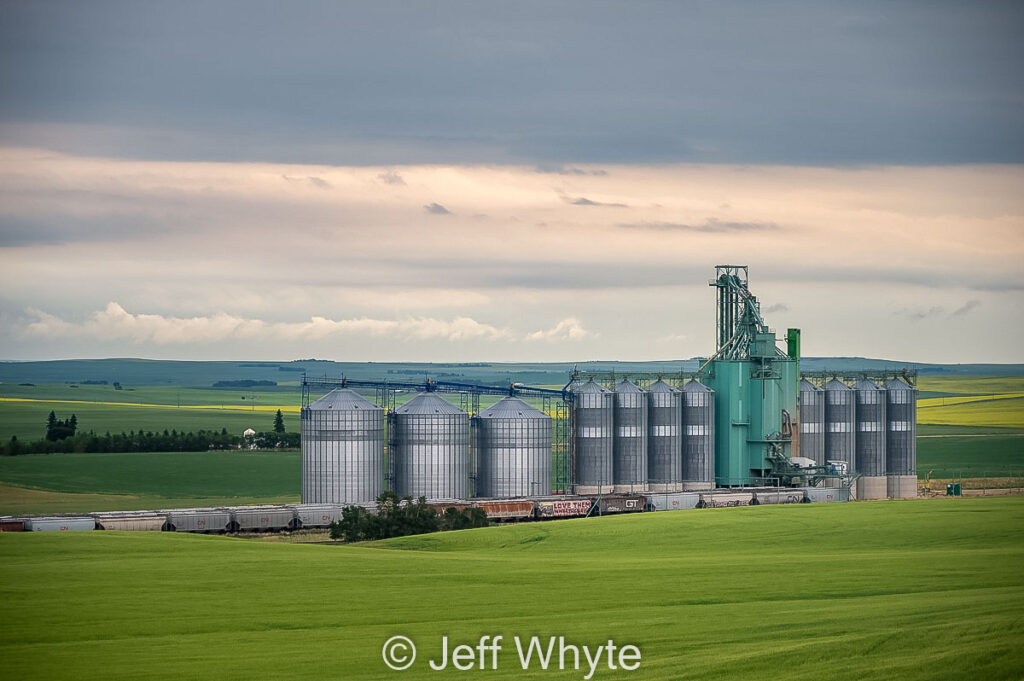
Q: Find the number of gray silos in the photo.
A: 11